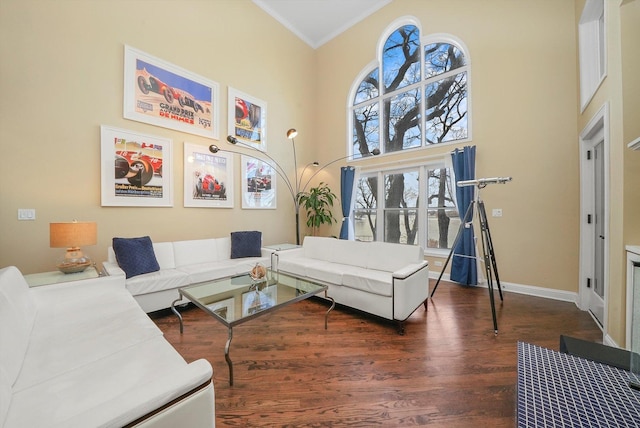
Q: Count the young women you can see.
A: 0